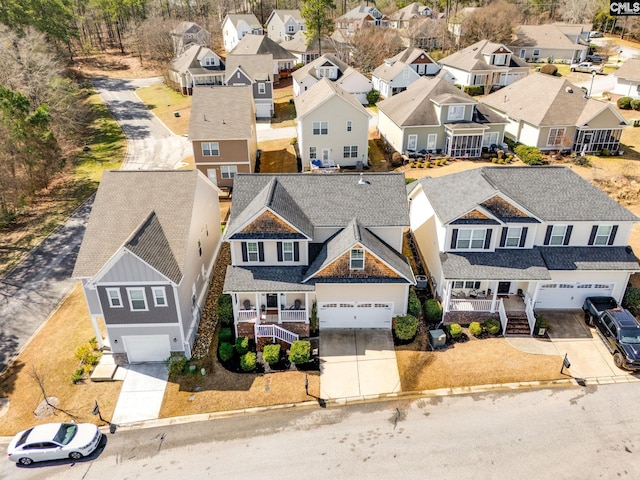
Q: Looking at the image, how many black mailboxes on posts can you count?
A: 3